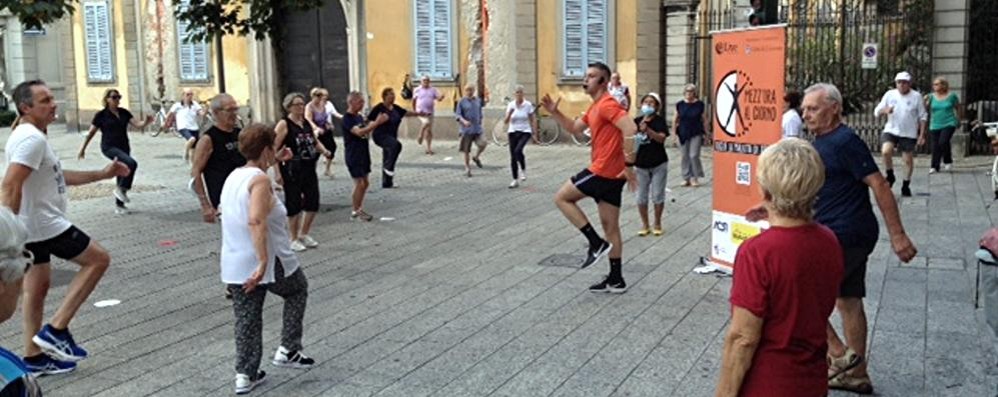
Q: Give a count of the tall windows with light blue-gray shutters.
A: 4